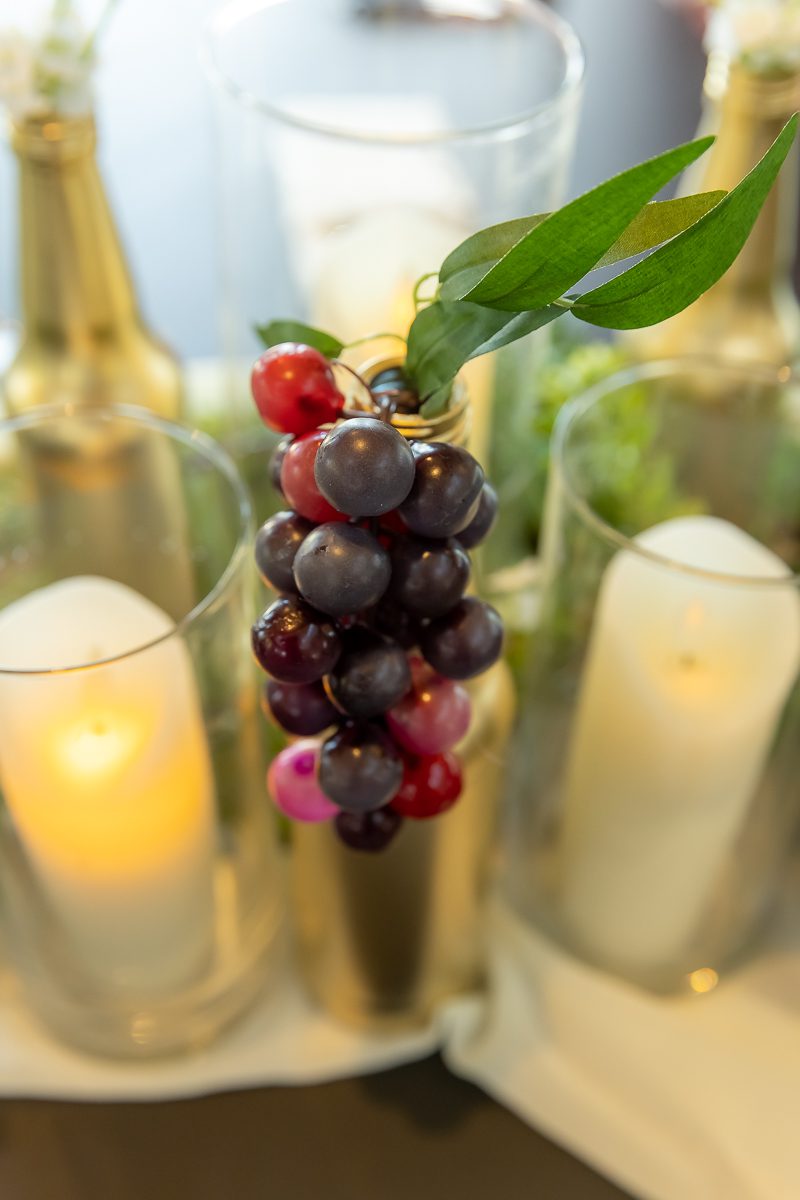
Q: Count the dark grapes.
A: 14